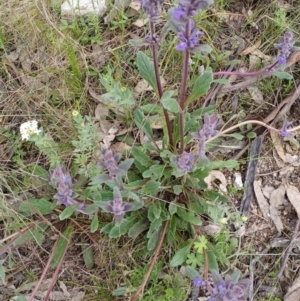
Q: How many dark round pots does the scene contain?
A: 0